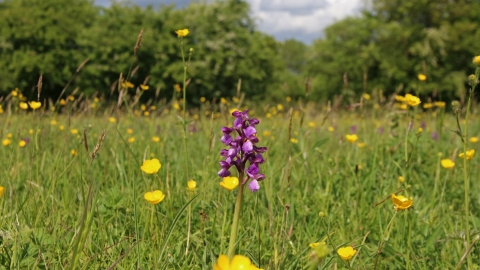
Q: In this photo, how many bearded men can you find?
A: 0